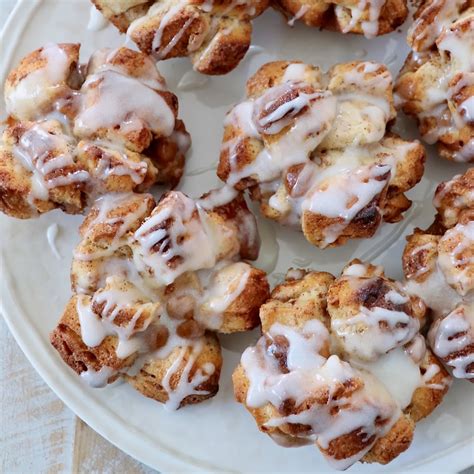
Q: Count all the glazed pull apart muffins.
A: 8